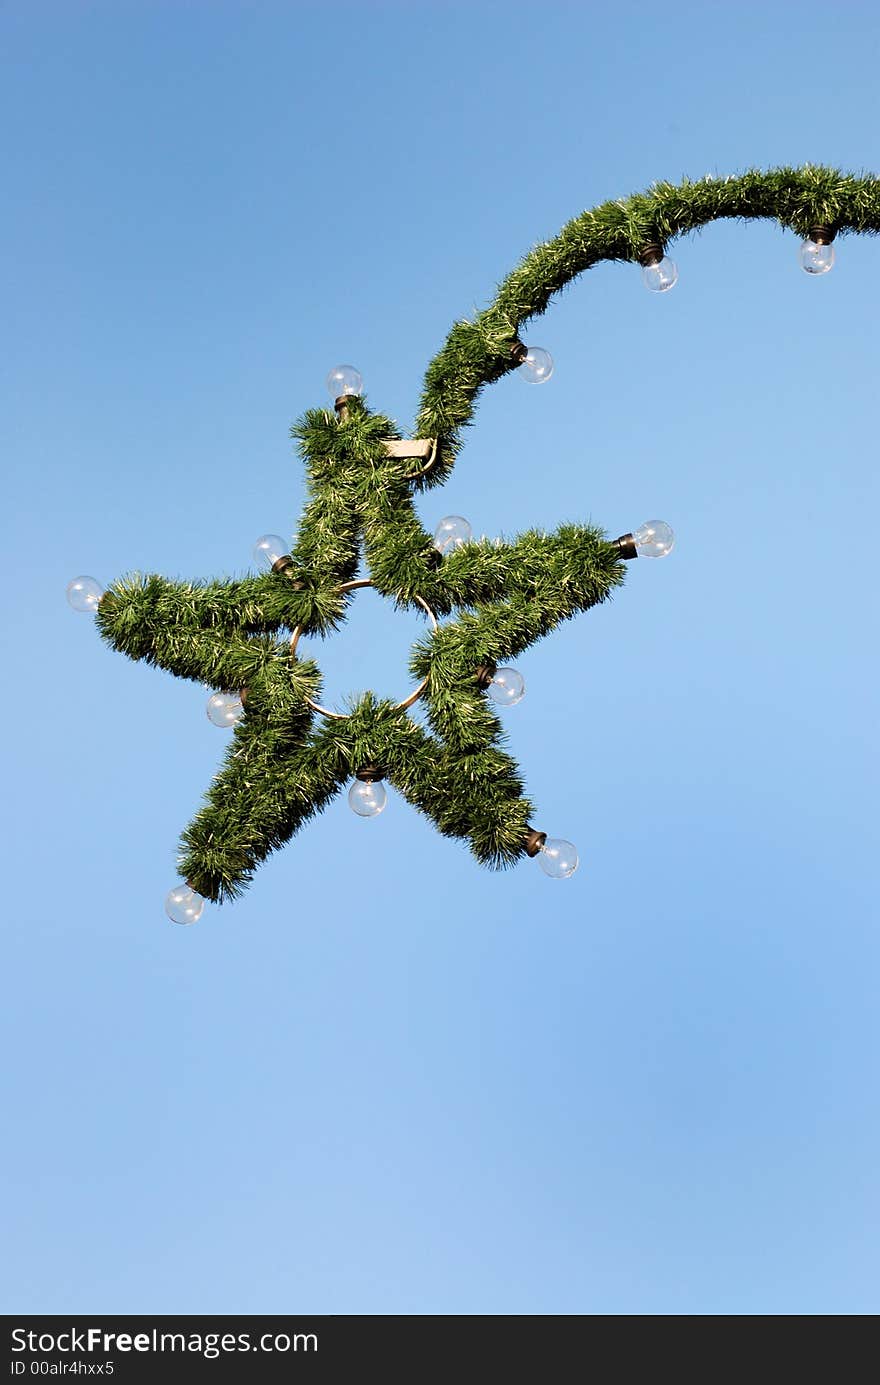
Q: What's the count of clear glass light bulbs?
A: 13